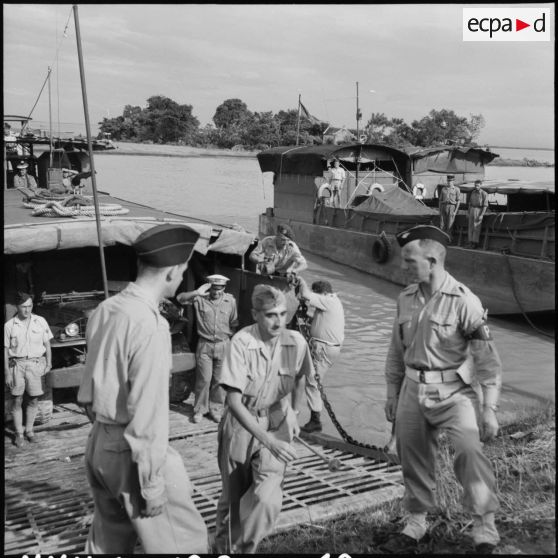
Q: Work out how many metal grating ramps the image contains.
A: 1